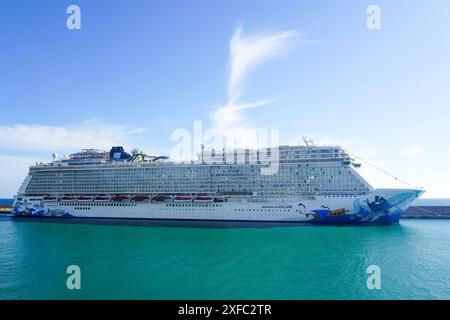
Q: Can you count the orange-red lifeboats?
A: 9